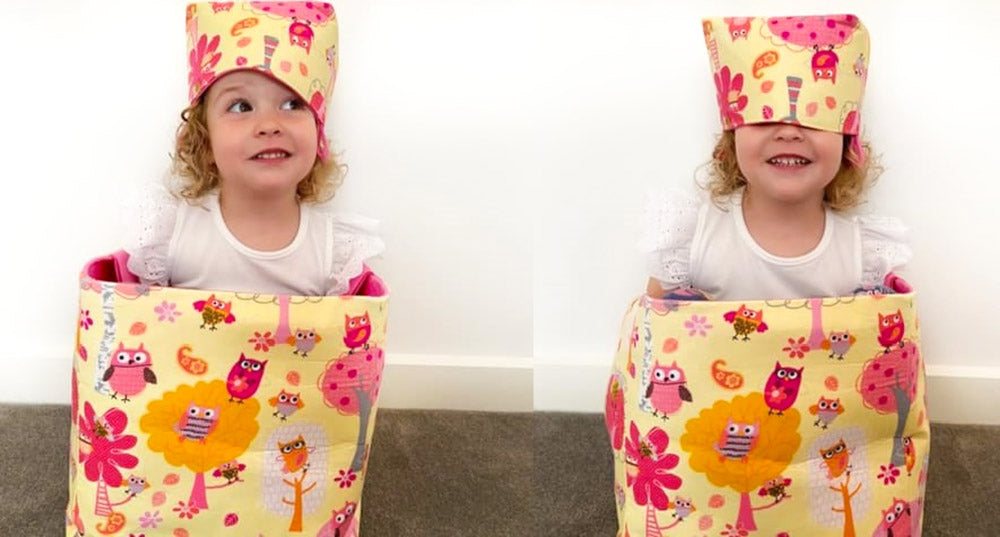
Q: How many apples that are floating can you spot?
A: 0